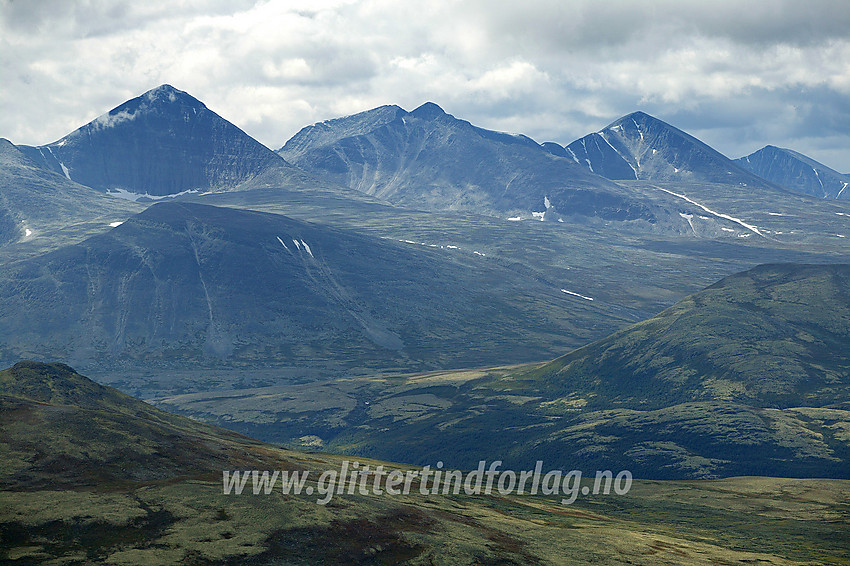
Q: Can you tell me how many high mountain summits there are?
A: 4